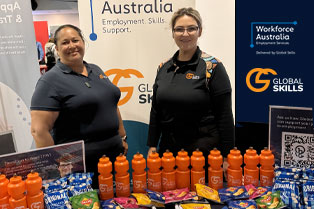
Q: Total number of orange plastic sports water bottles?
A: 14